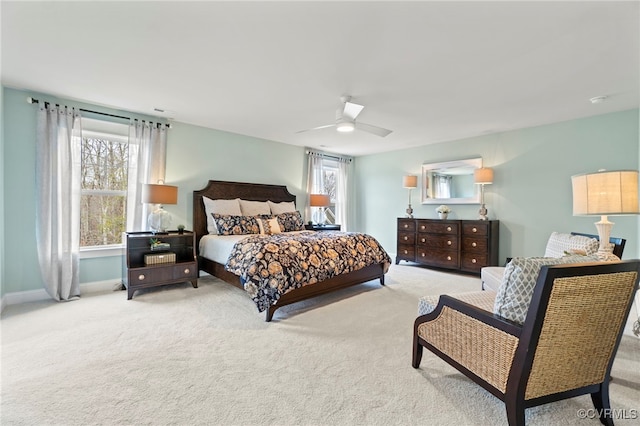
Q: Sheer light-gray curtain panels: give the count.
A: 4